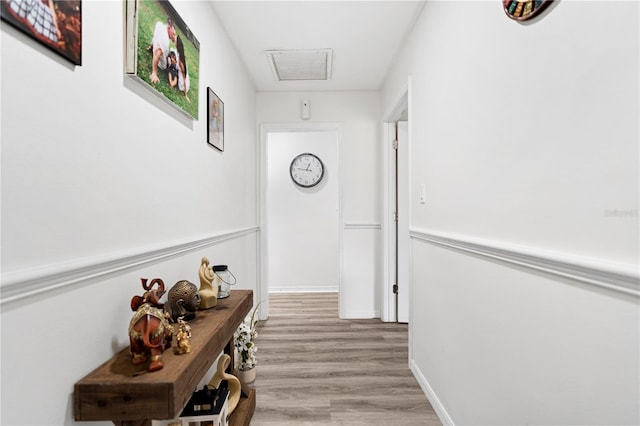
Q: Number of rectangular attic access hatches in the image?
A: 1